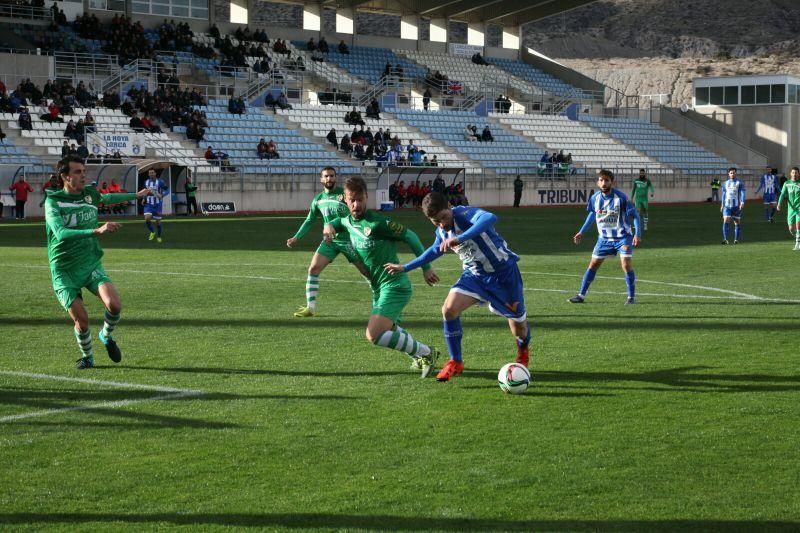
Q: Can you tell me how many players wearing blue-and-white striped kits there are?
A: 5